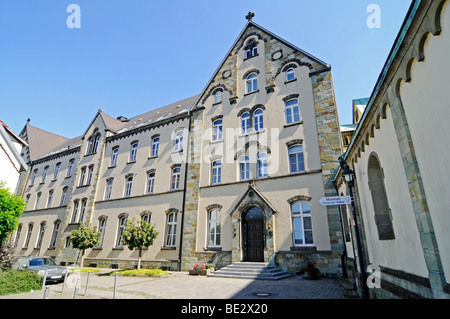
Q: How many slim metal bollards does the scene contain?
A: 6